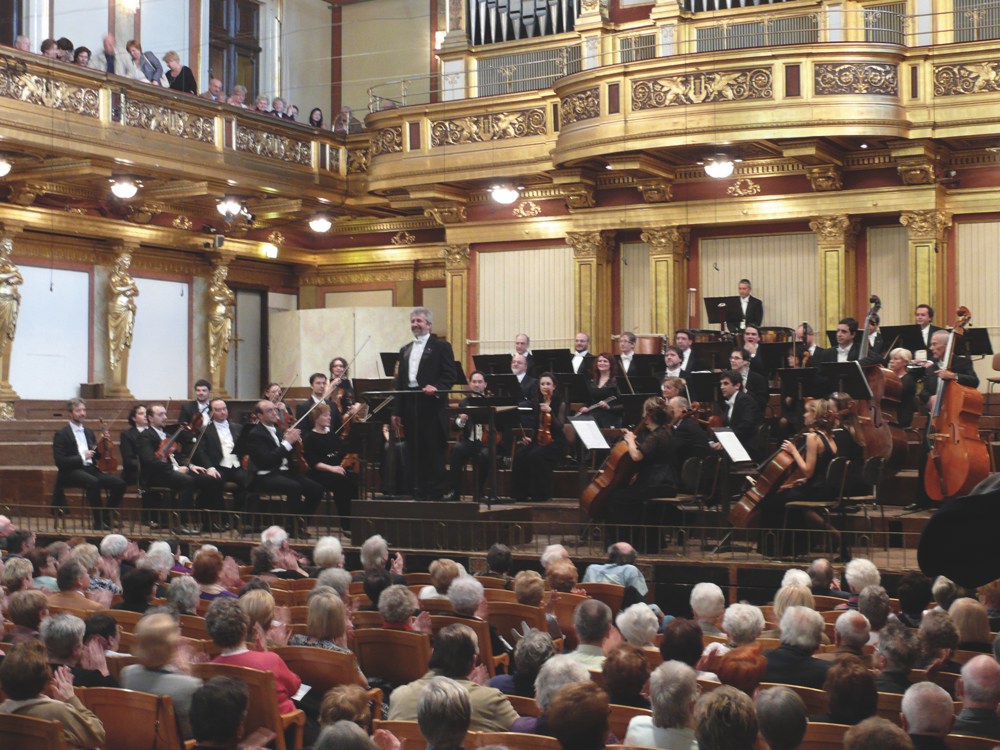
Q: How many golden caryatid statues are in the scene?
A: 3